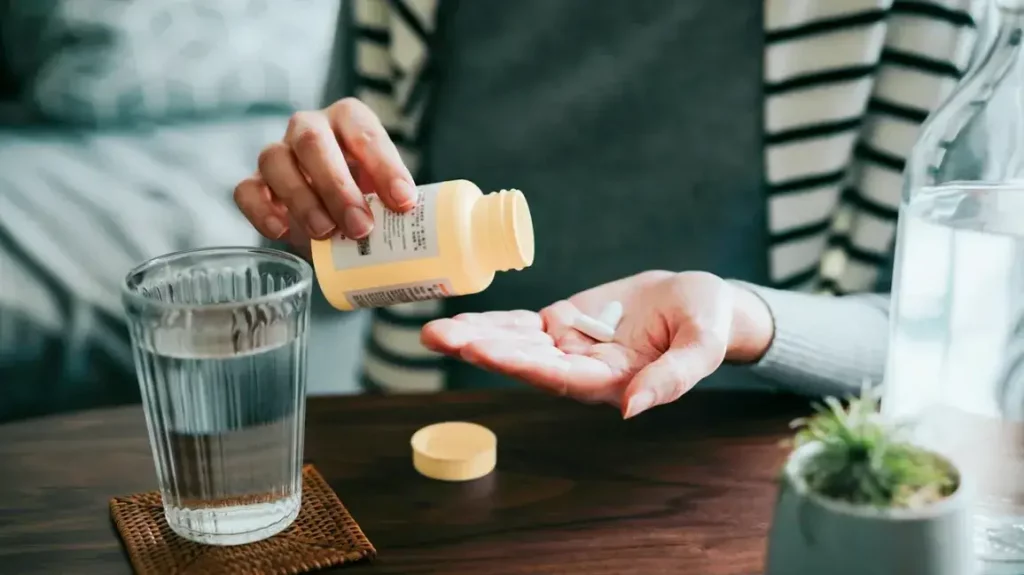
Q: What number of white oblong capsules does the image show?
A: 2